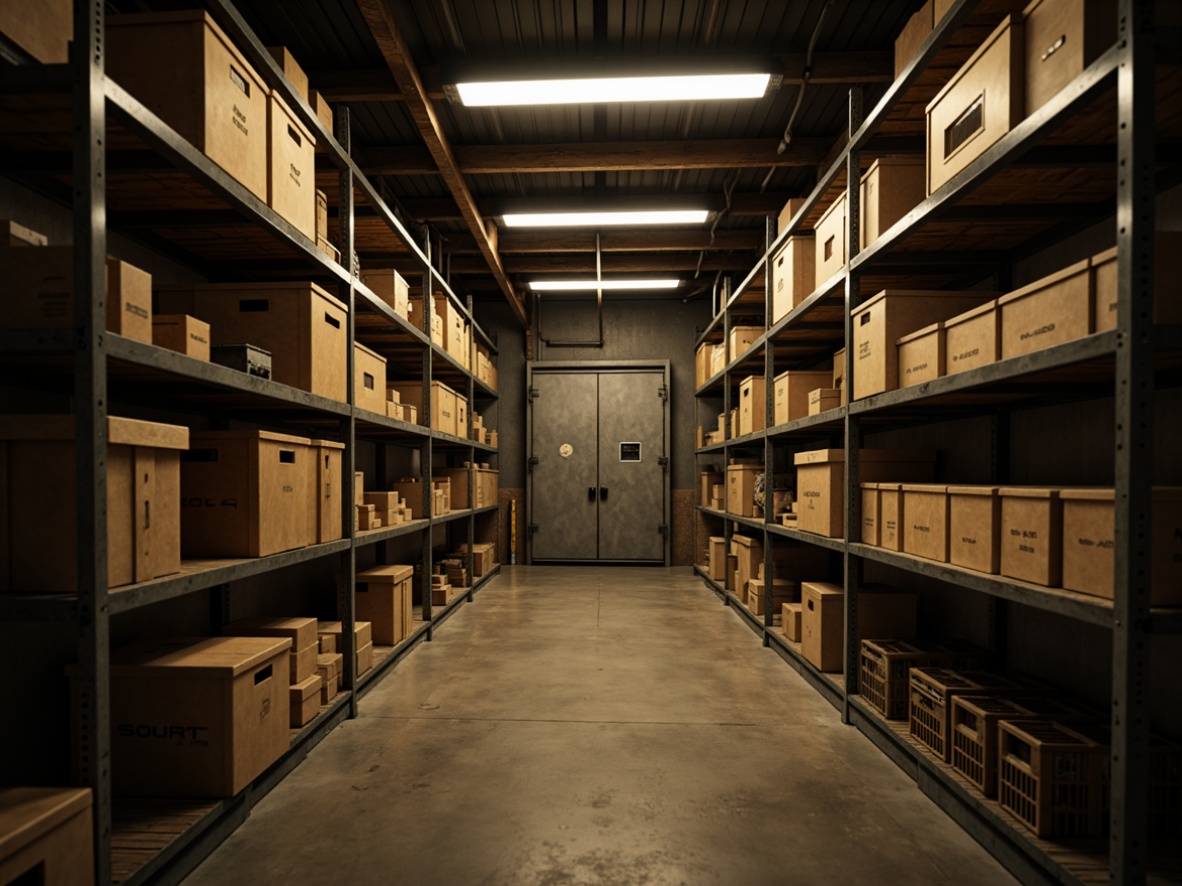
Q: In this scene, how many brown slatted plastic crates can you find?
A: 4